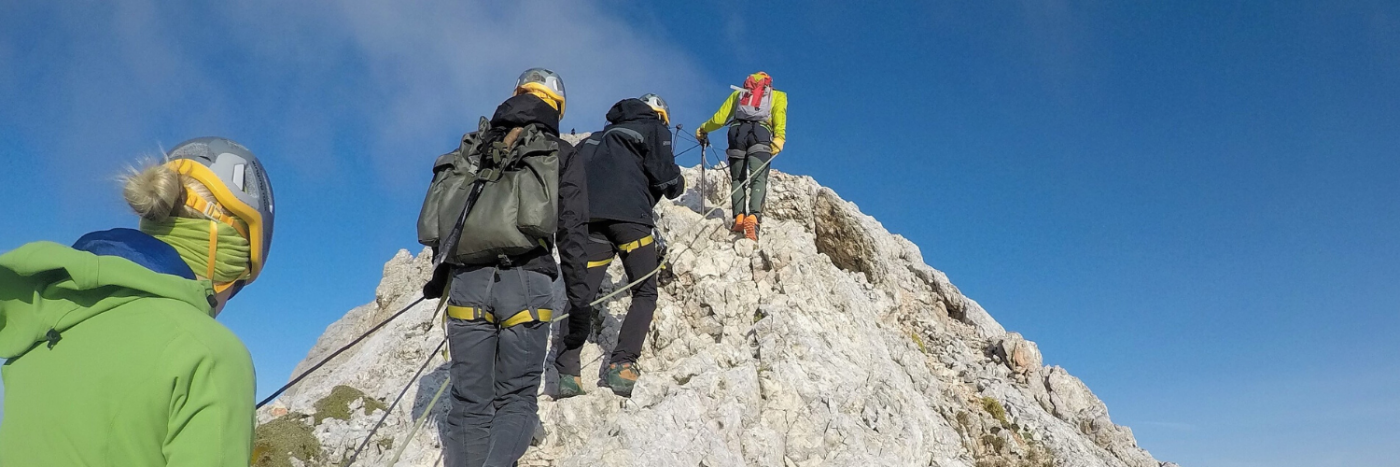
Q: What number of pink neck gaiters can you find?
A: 0